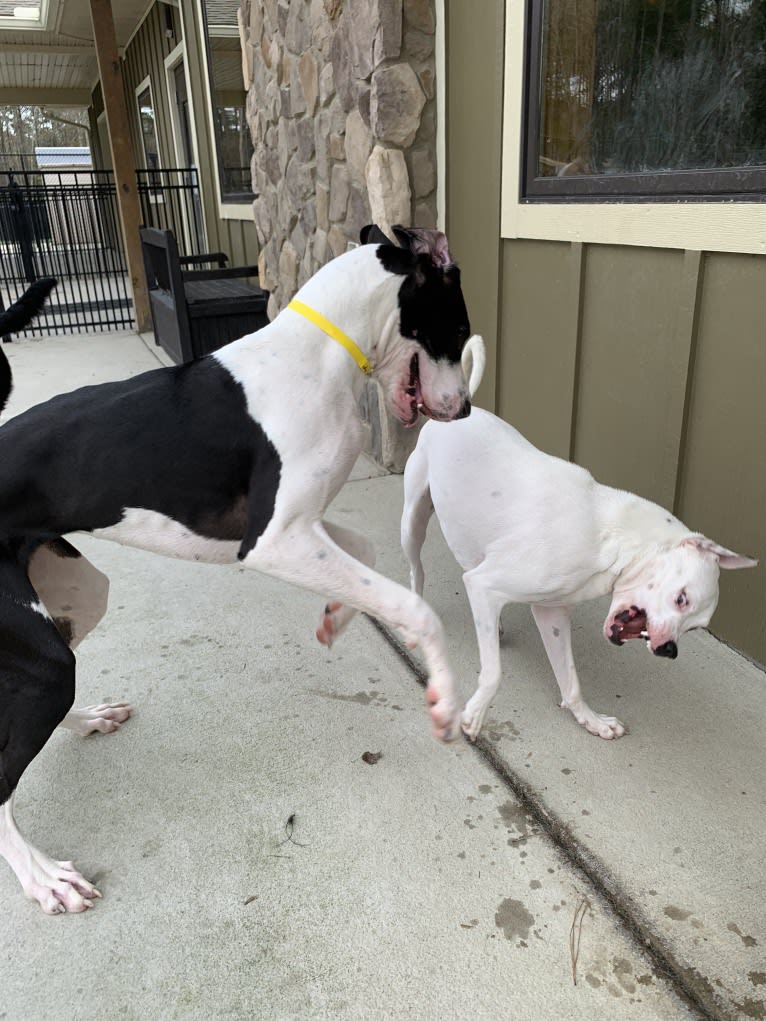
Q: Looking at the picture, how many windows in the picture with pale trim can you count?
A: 3